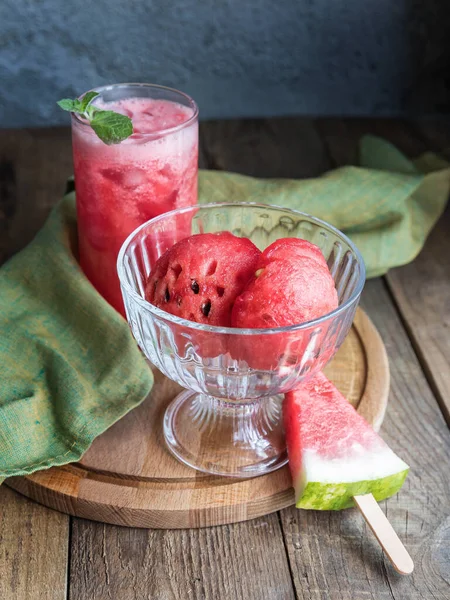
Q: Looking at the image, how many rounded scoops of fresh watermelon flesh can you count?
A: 2